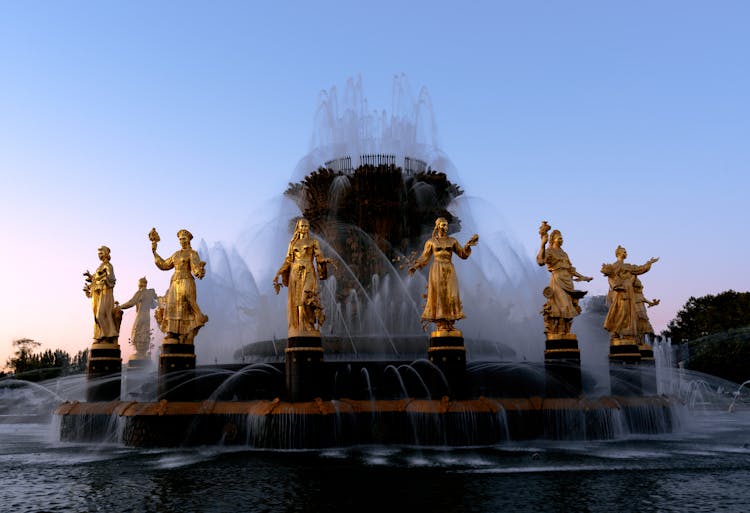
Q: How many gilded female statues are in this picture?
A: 8